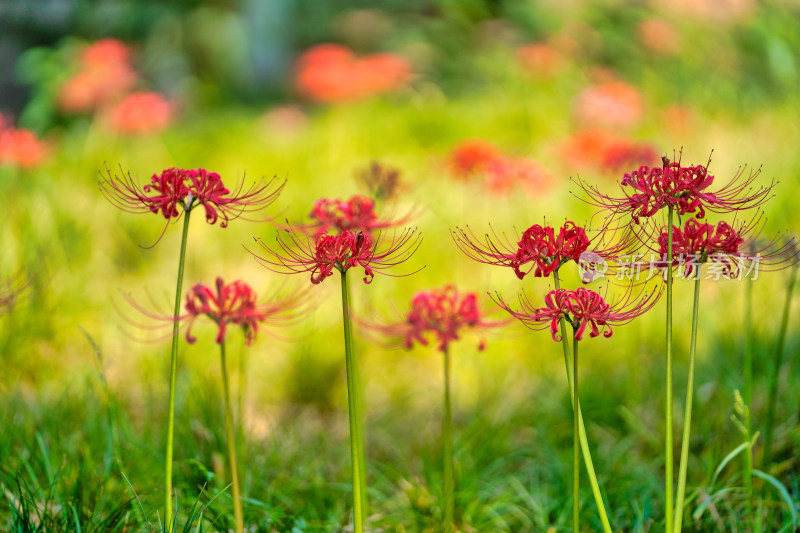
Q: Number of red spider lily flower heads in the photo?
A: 9